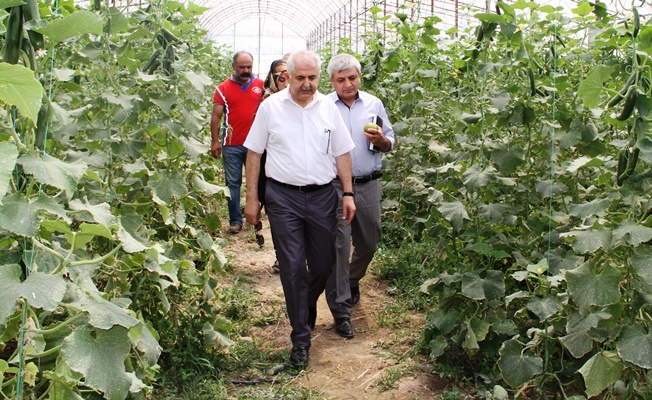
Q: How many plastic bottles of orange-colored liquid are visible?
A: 0